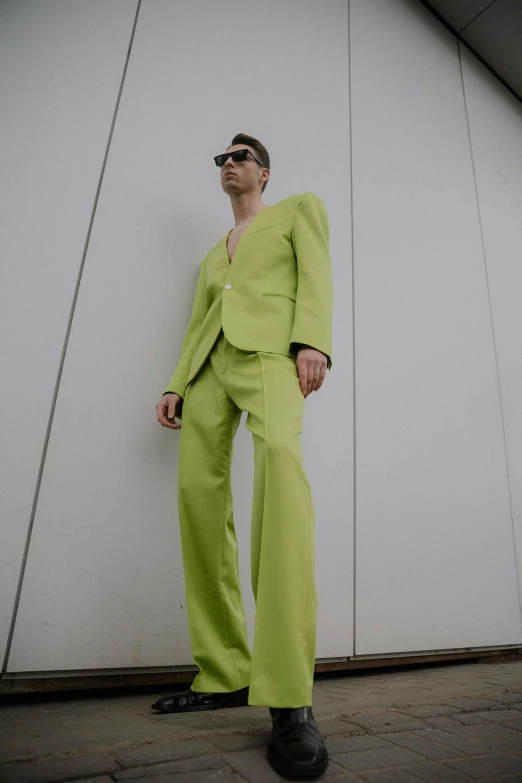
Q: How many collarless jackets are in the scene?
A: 1